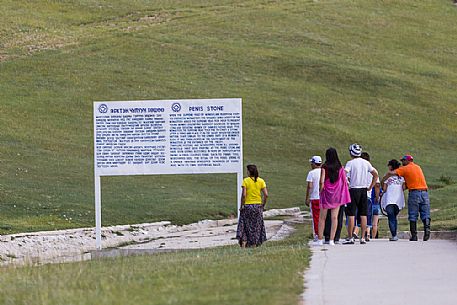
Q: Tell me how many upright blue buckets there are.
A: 0